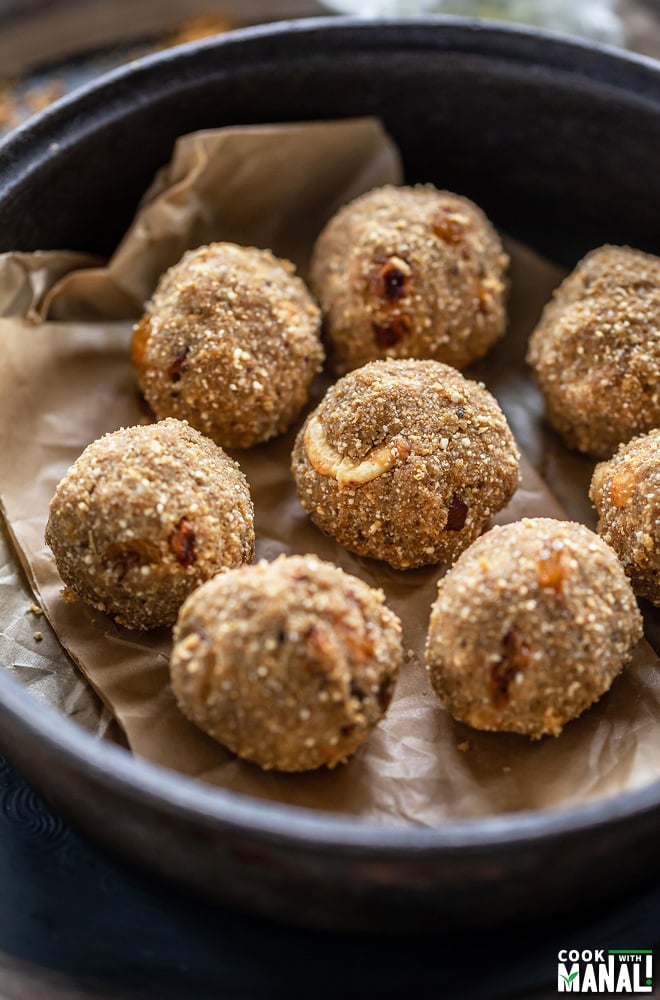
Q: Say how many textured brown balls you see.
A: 8